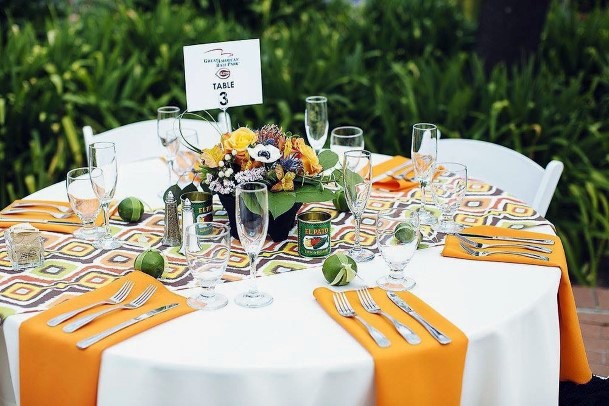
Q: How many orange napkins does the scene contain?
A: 5